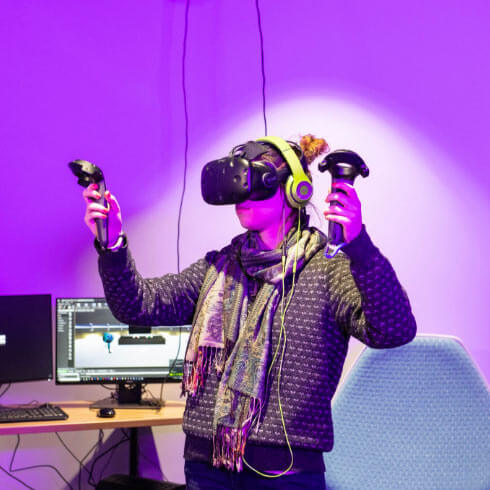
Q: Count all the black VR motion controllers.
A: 2